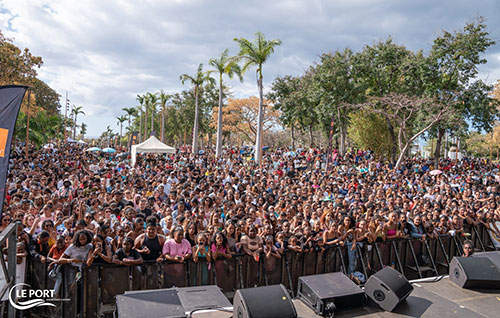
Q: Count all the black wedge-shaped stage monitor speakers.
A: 3